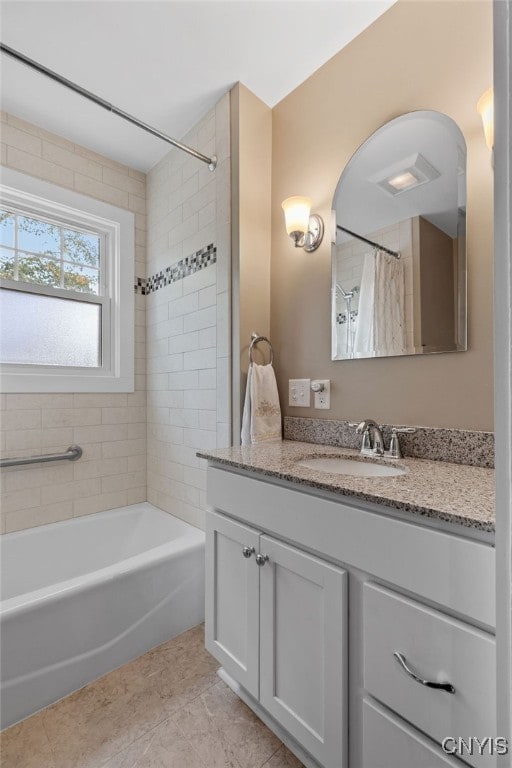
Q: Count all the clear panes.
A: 6